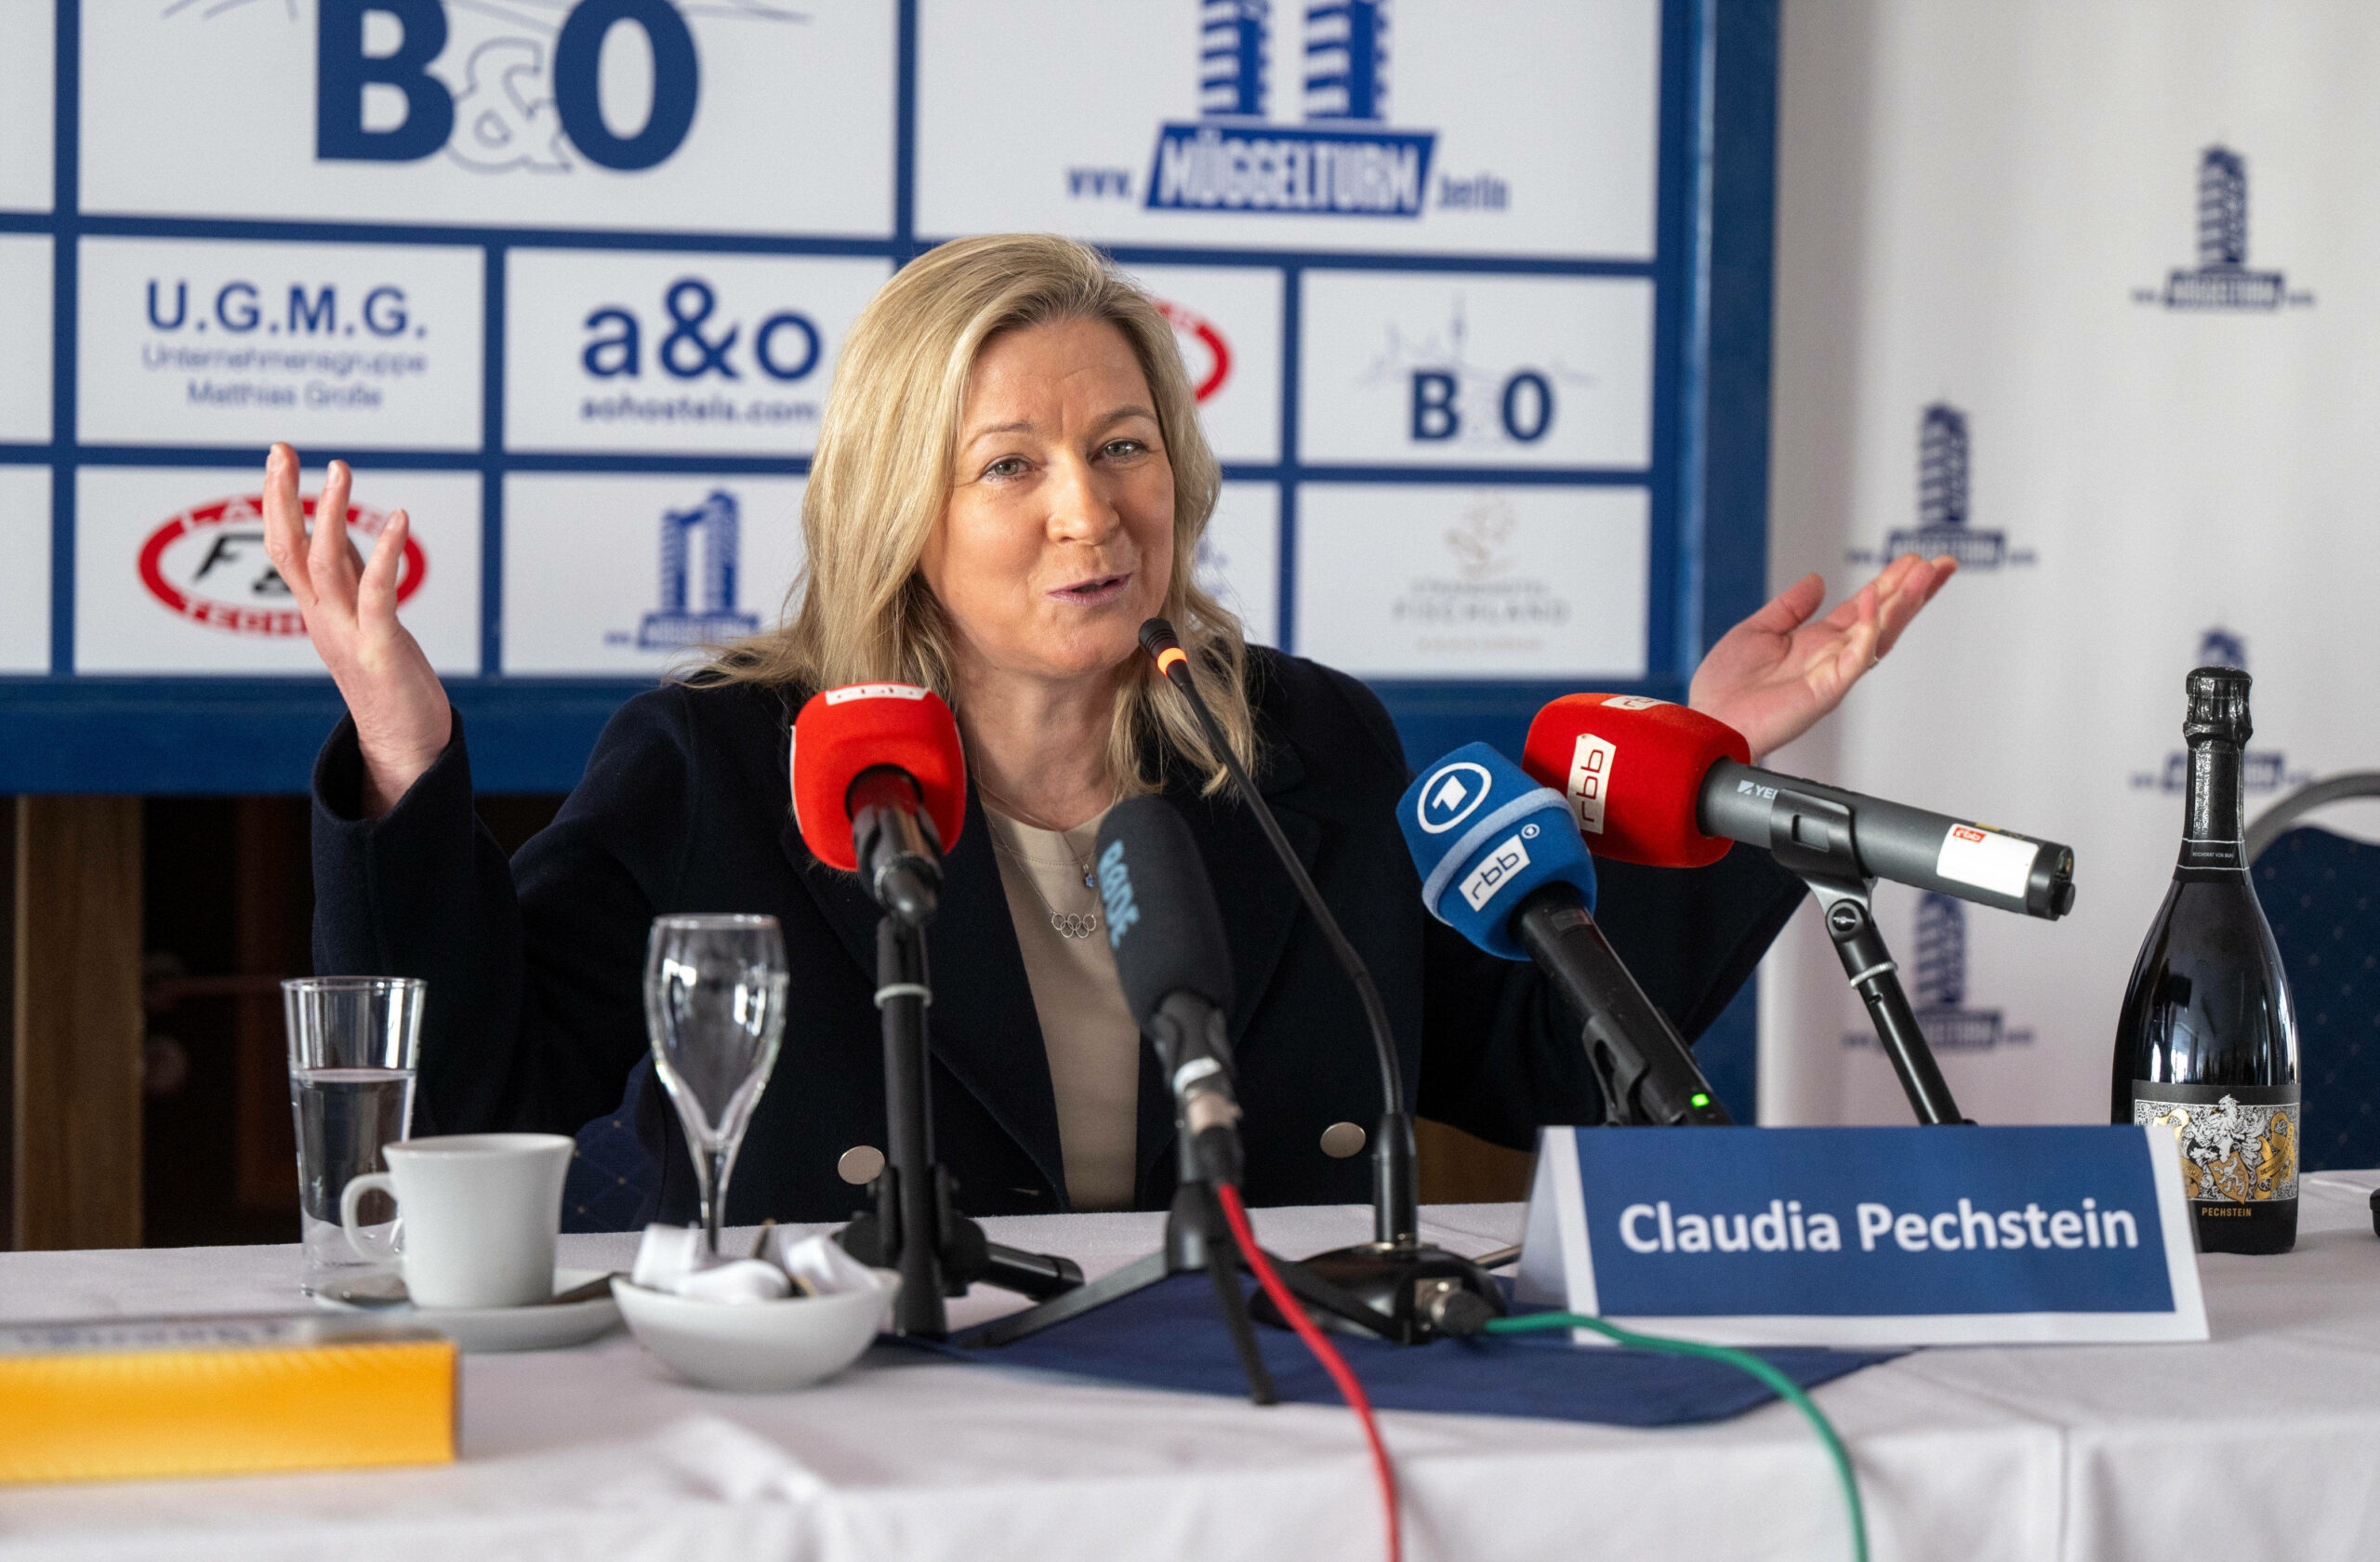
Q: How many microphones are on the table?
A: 5